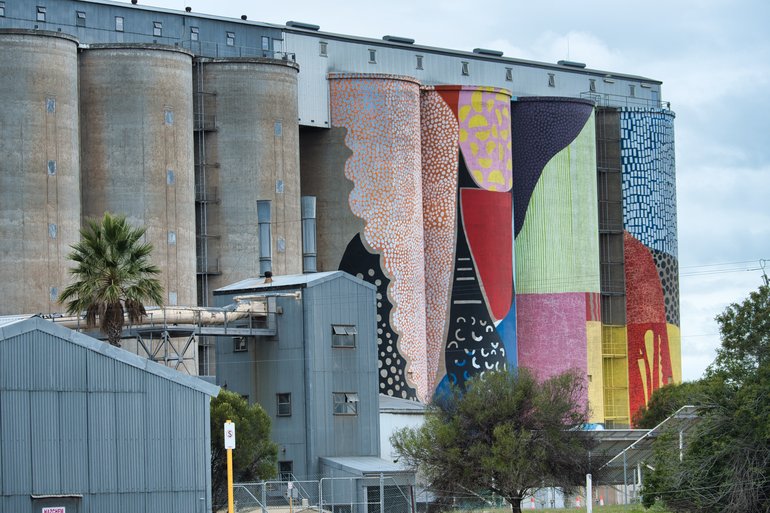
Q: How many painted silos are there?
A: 4